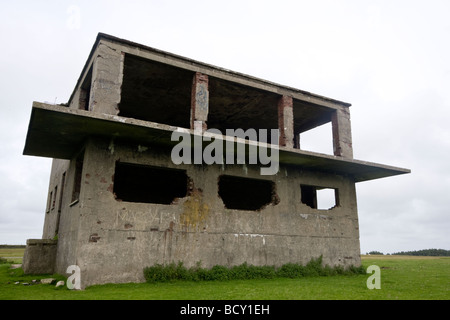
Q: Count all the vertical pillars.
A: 4